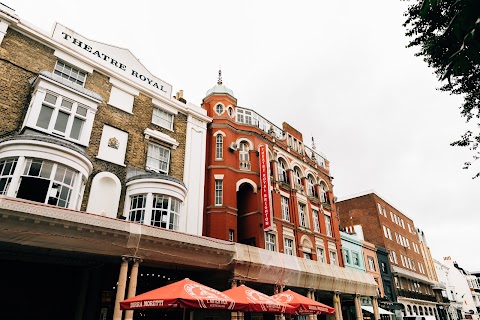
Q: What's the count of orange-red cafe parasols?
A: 3